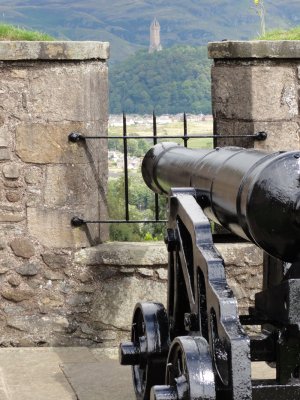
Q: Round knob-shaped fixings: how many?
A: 3